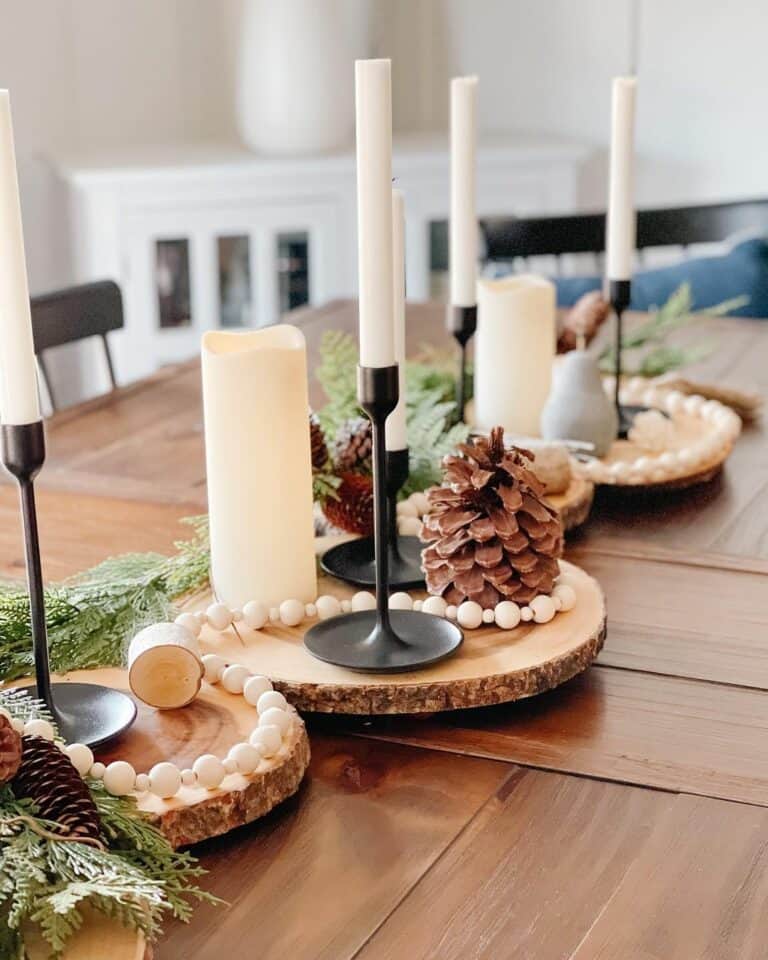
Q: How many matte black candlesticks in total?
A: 5